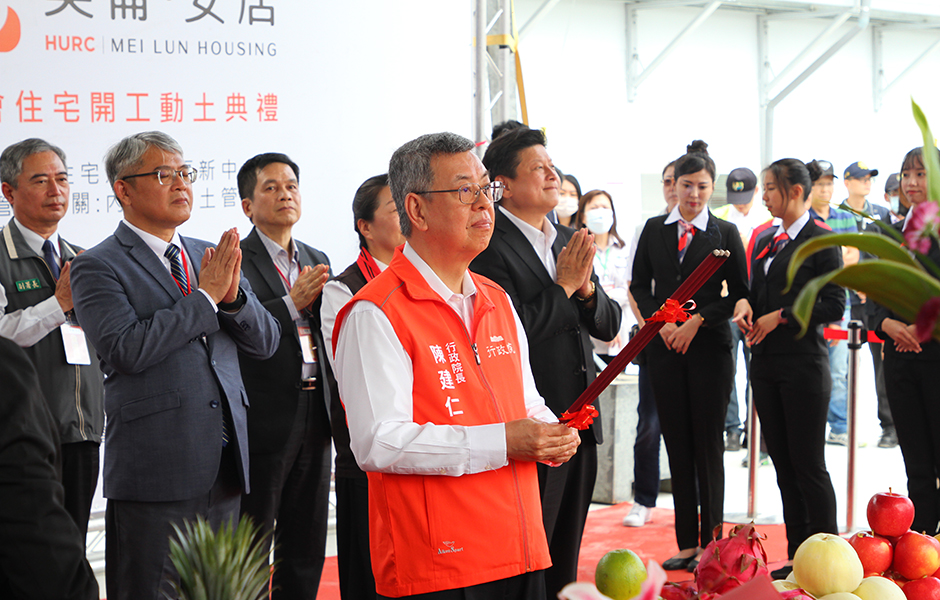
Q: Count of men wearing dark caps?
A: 4